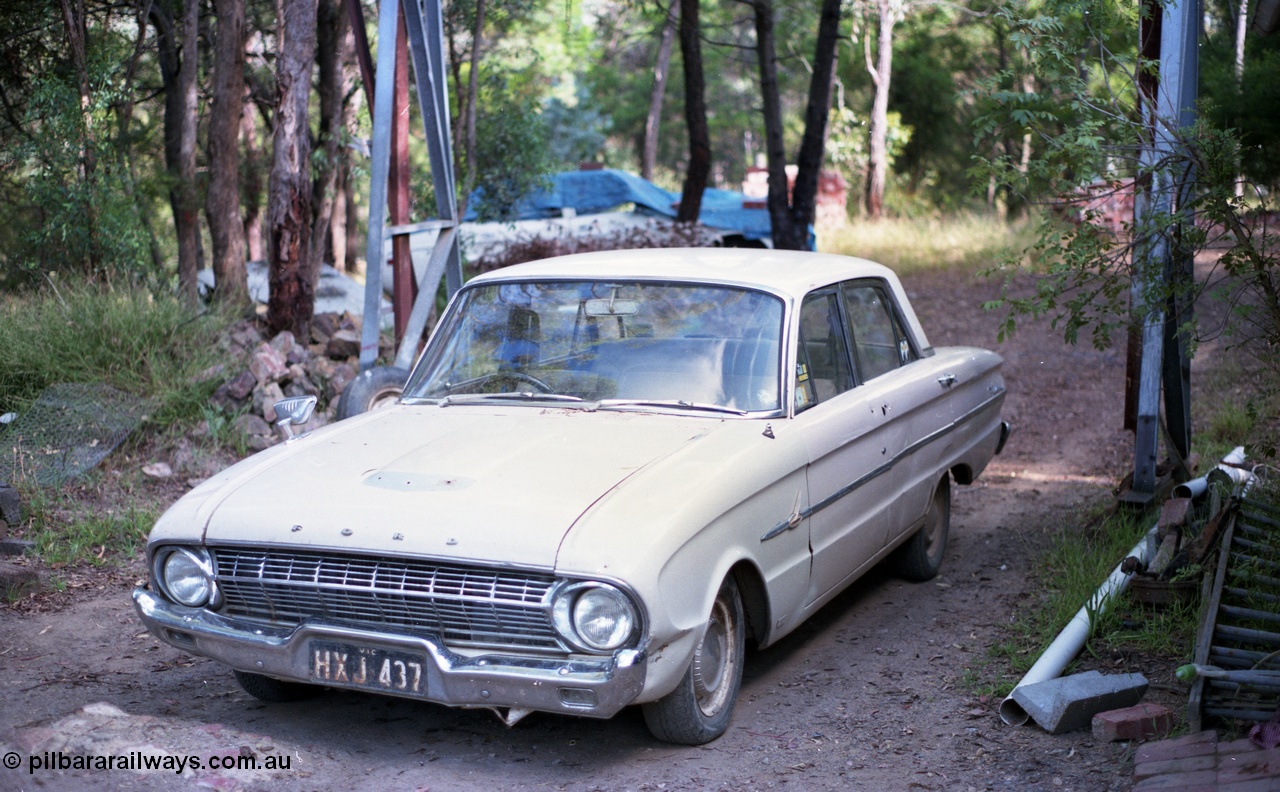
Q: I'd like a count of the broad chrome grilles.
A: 1